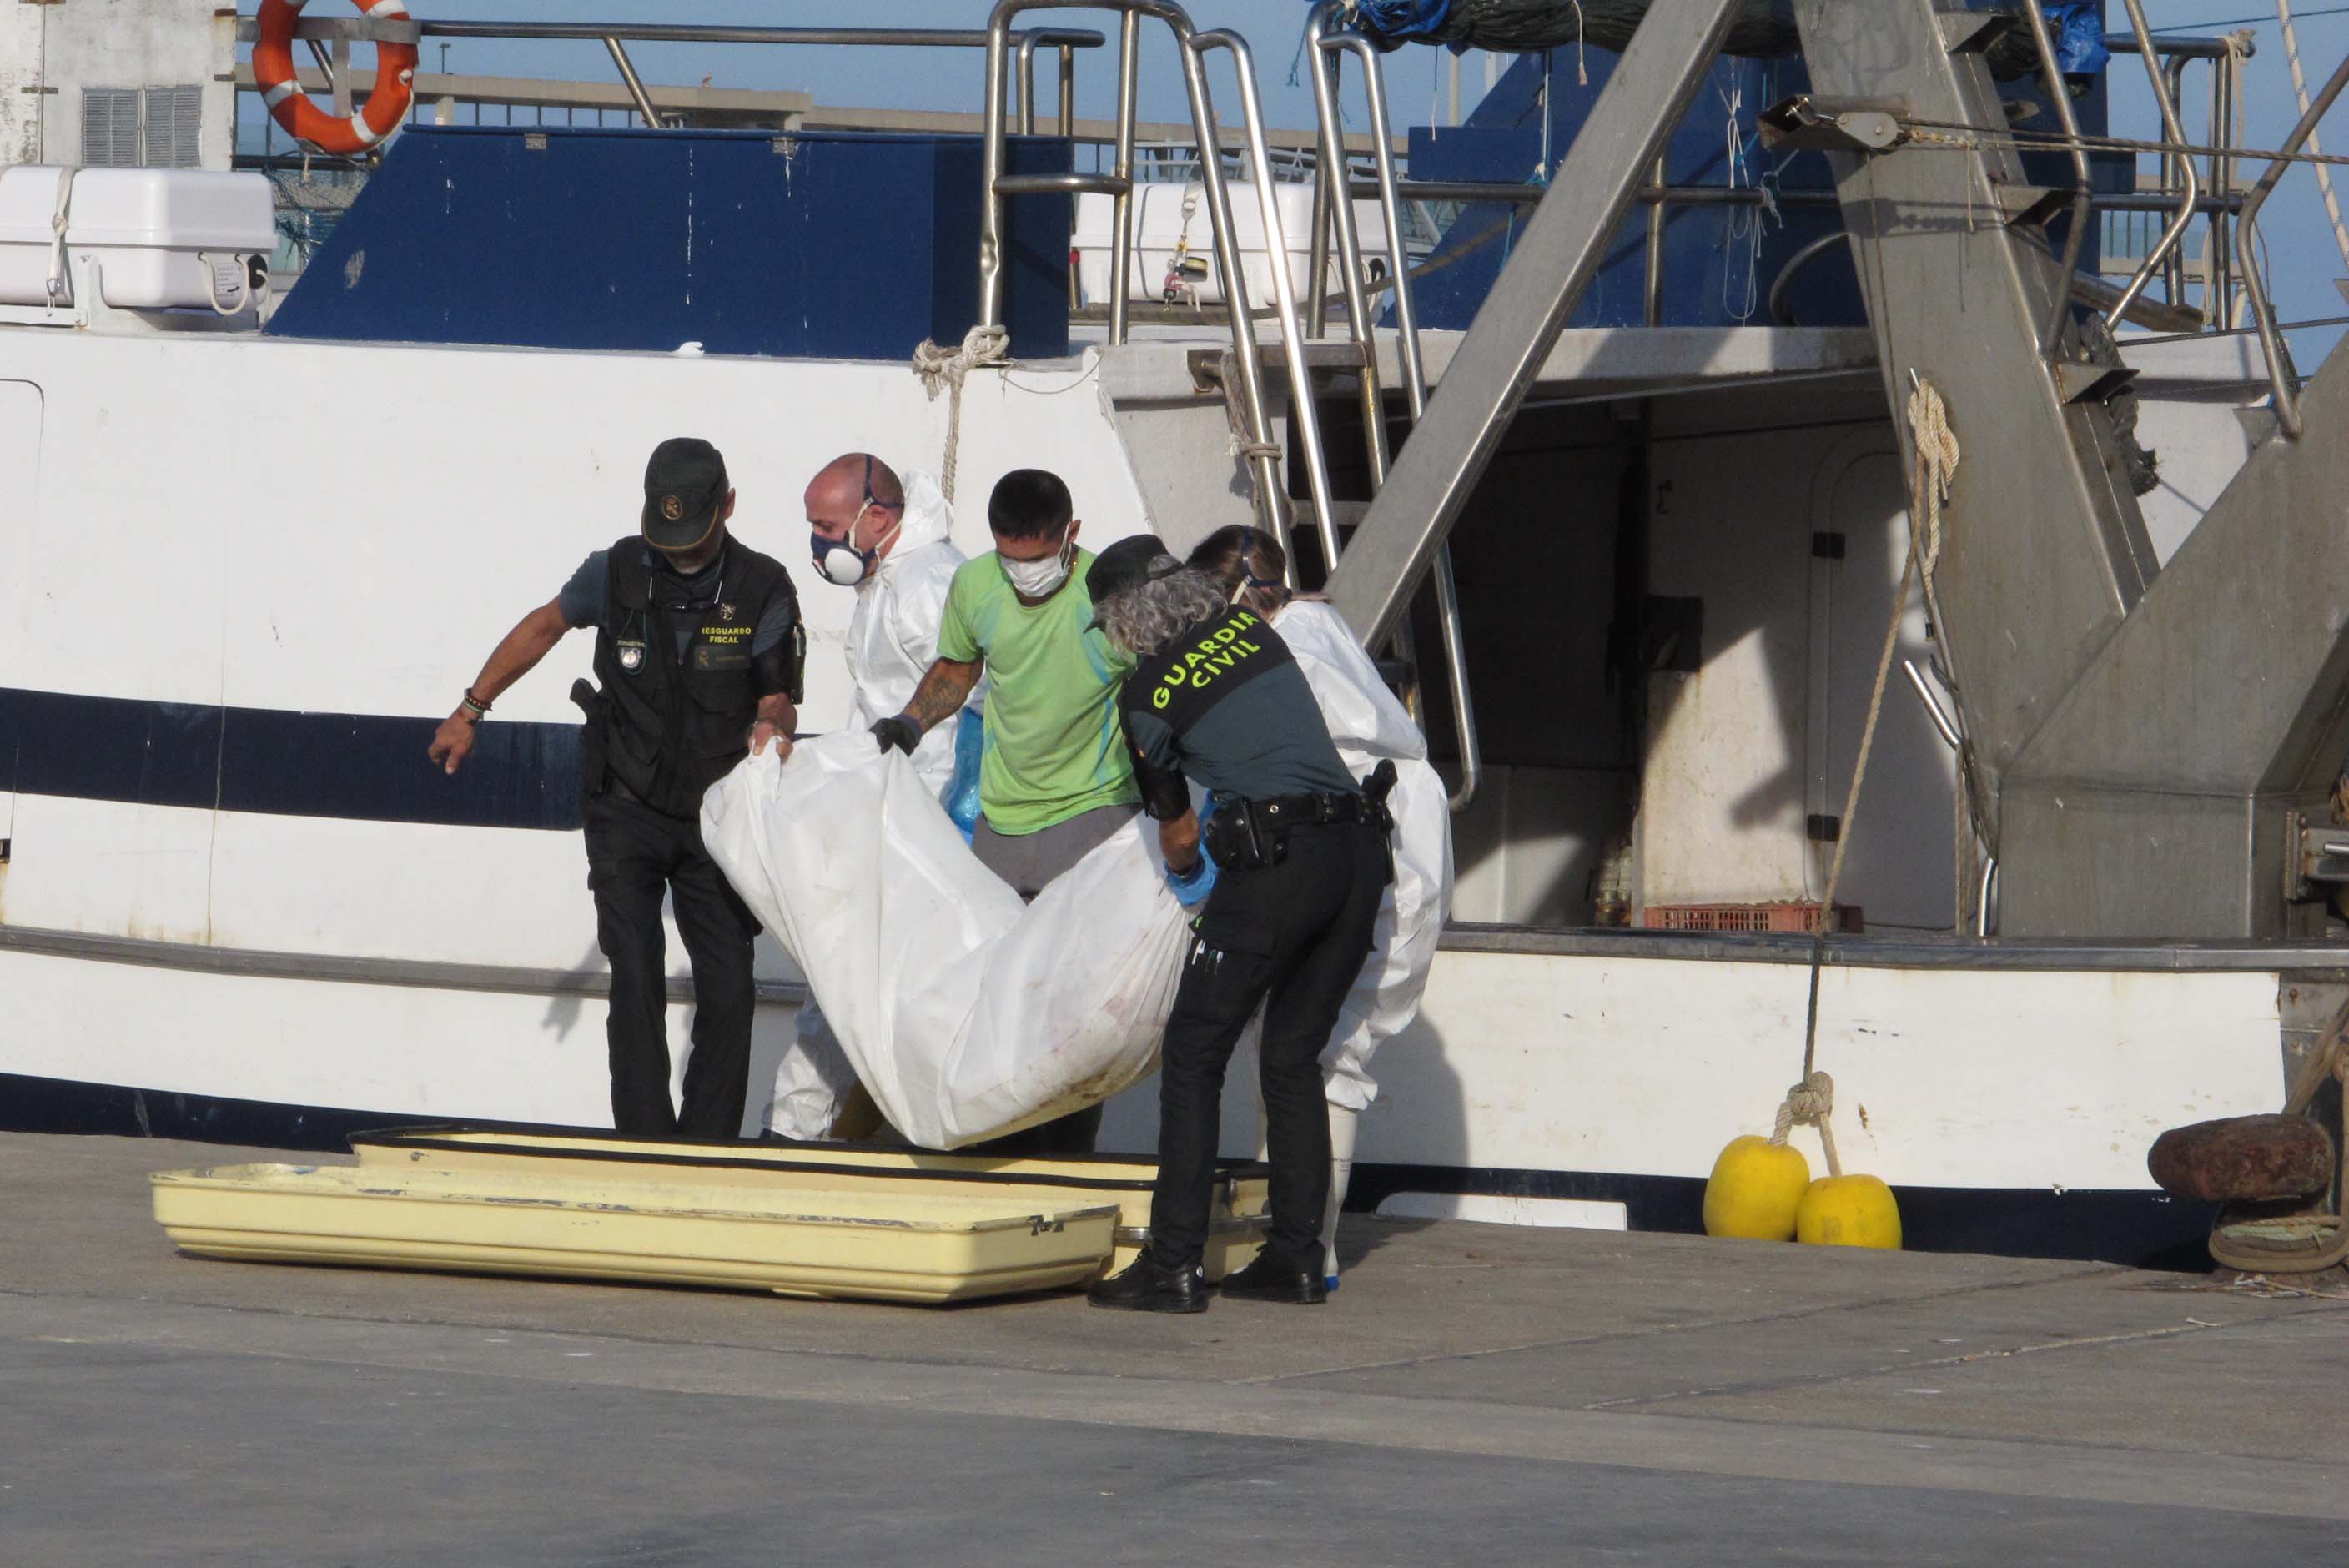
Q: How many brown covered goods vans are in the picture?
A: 0